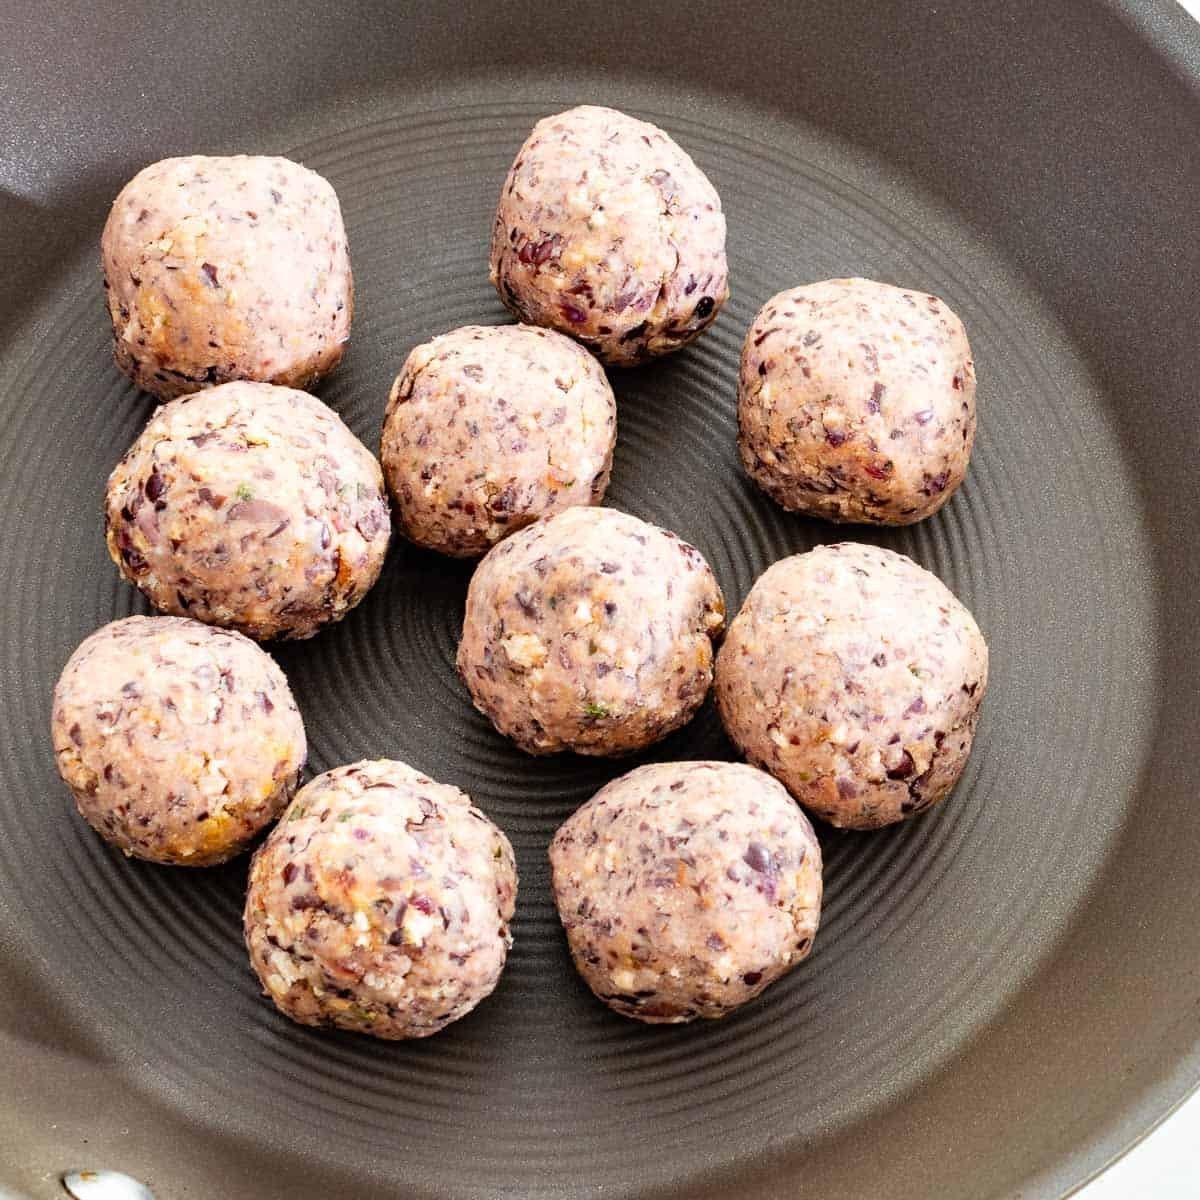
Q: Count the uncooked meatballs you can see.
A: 10